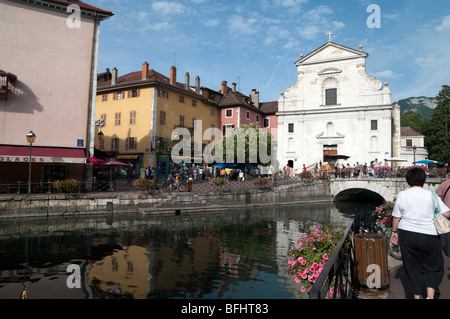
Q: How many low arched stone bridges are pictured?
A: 1